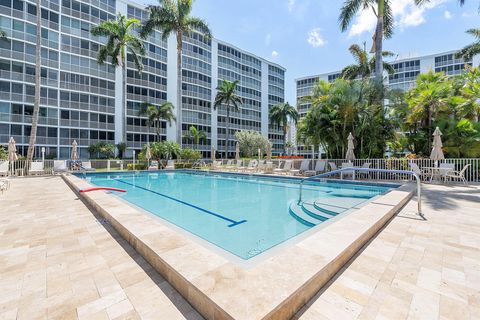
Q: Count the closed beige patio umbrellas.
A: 8